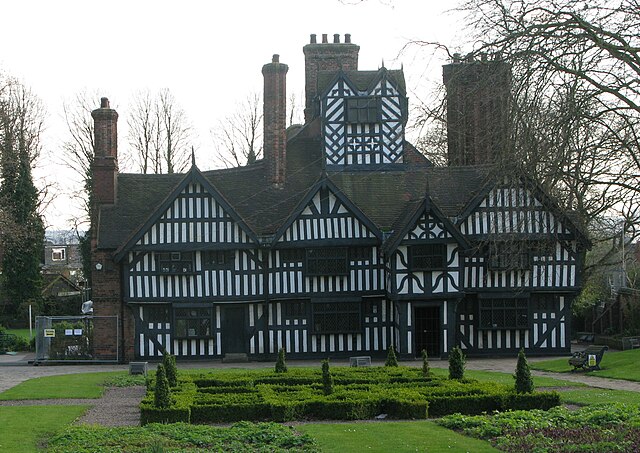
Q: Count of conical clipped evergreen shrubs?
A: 8